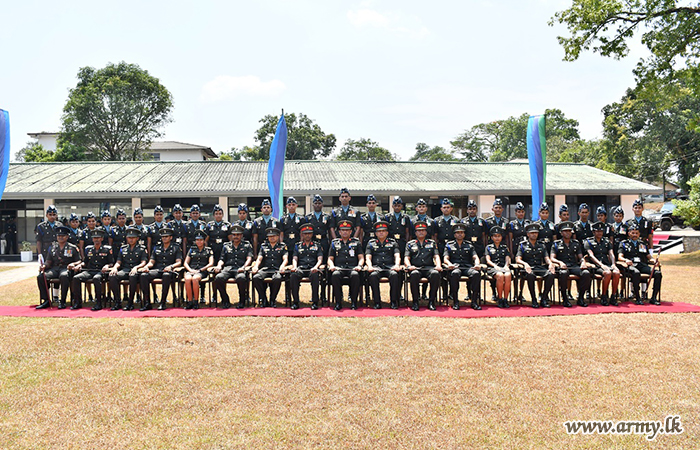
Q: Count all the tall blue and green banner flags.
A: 3